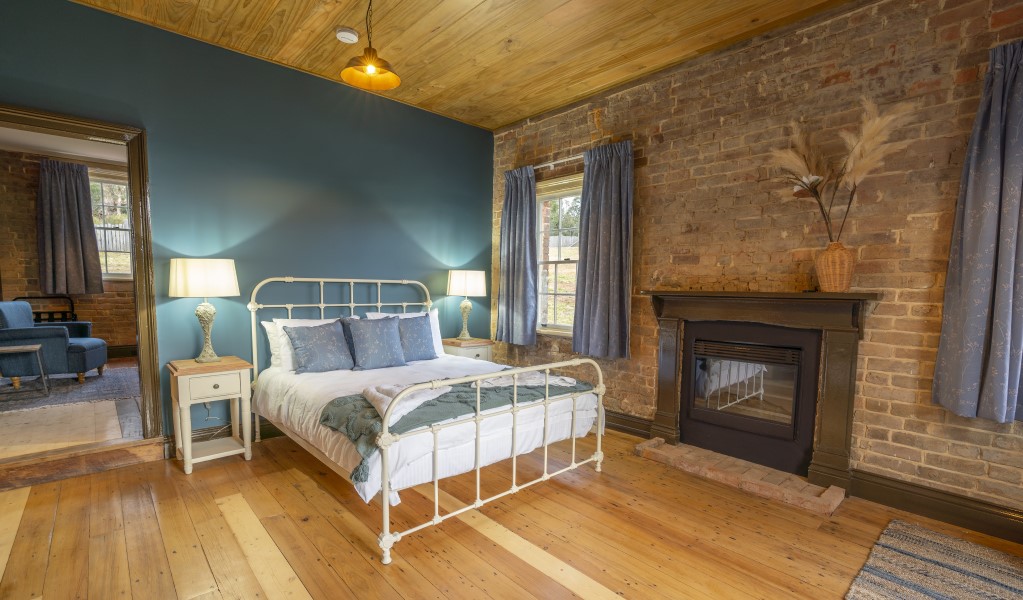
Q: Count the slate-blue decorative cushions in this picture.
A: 3